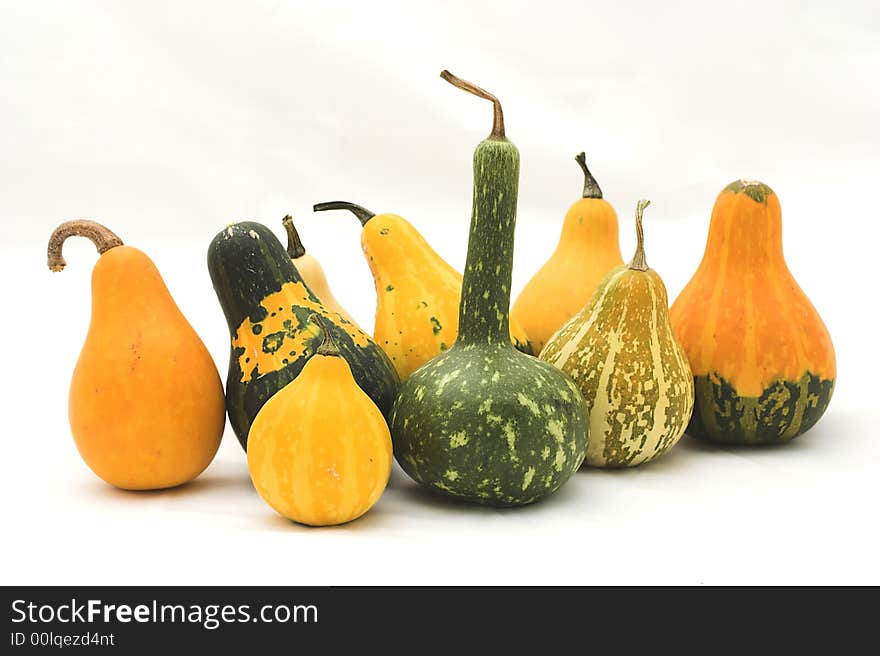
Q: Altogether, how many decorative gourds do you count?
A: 9